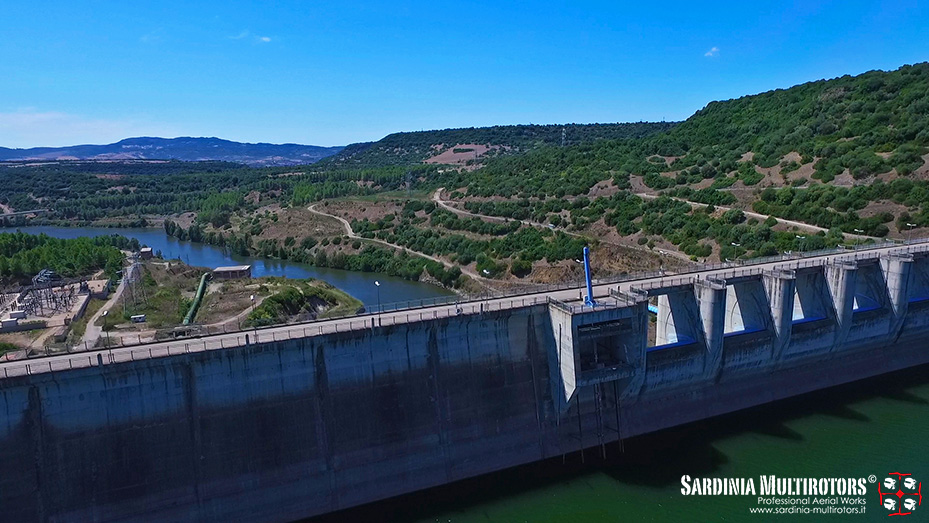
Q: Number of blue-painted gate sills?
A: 5